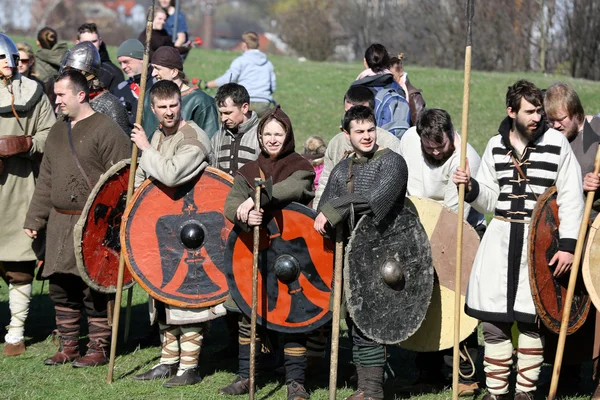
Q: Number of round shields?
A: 7